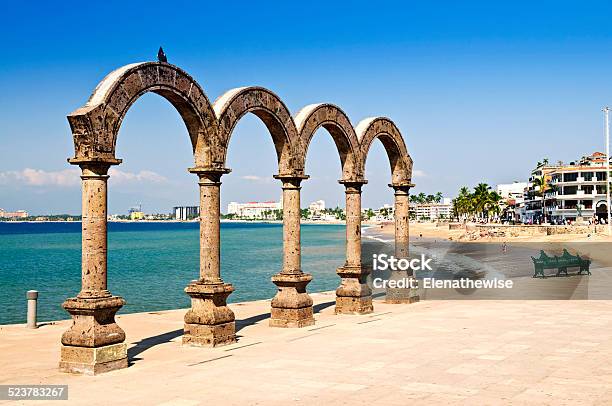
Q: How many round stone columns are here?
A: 5